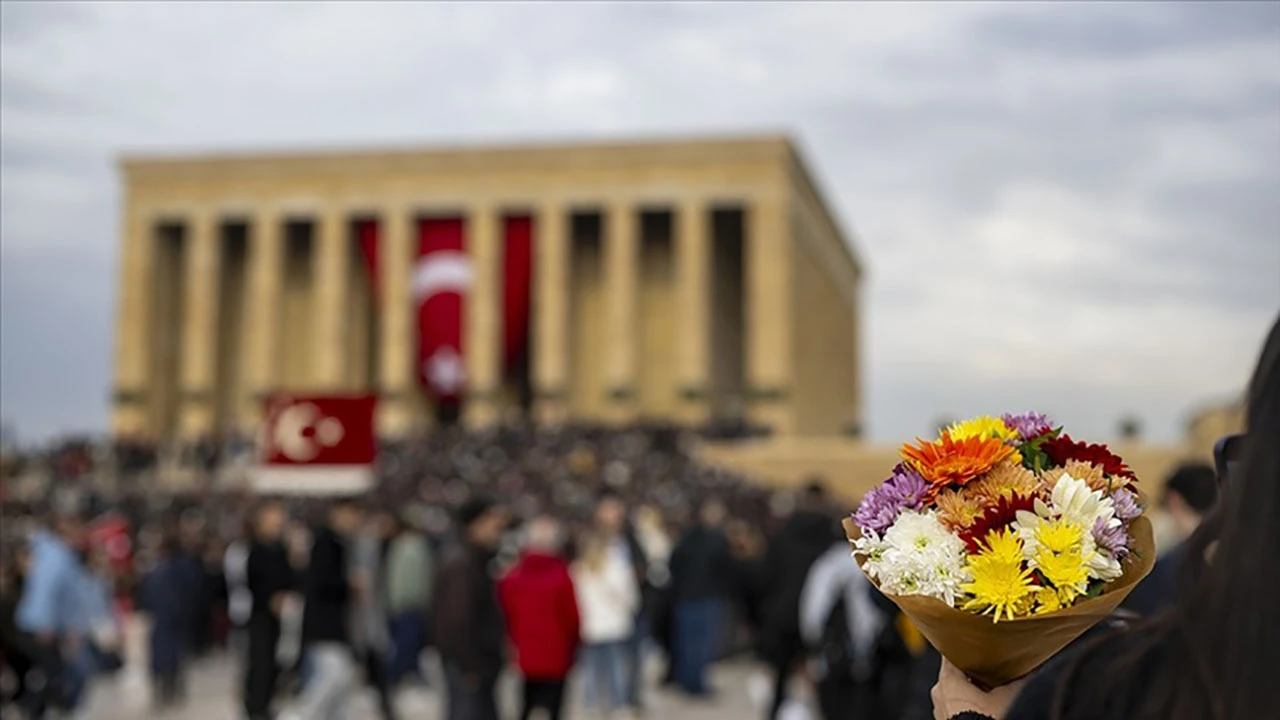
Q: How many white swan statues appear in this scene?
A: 0